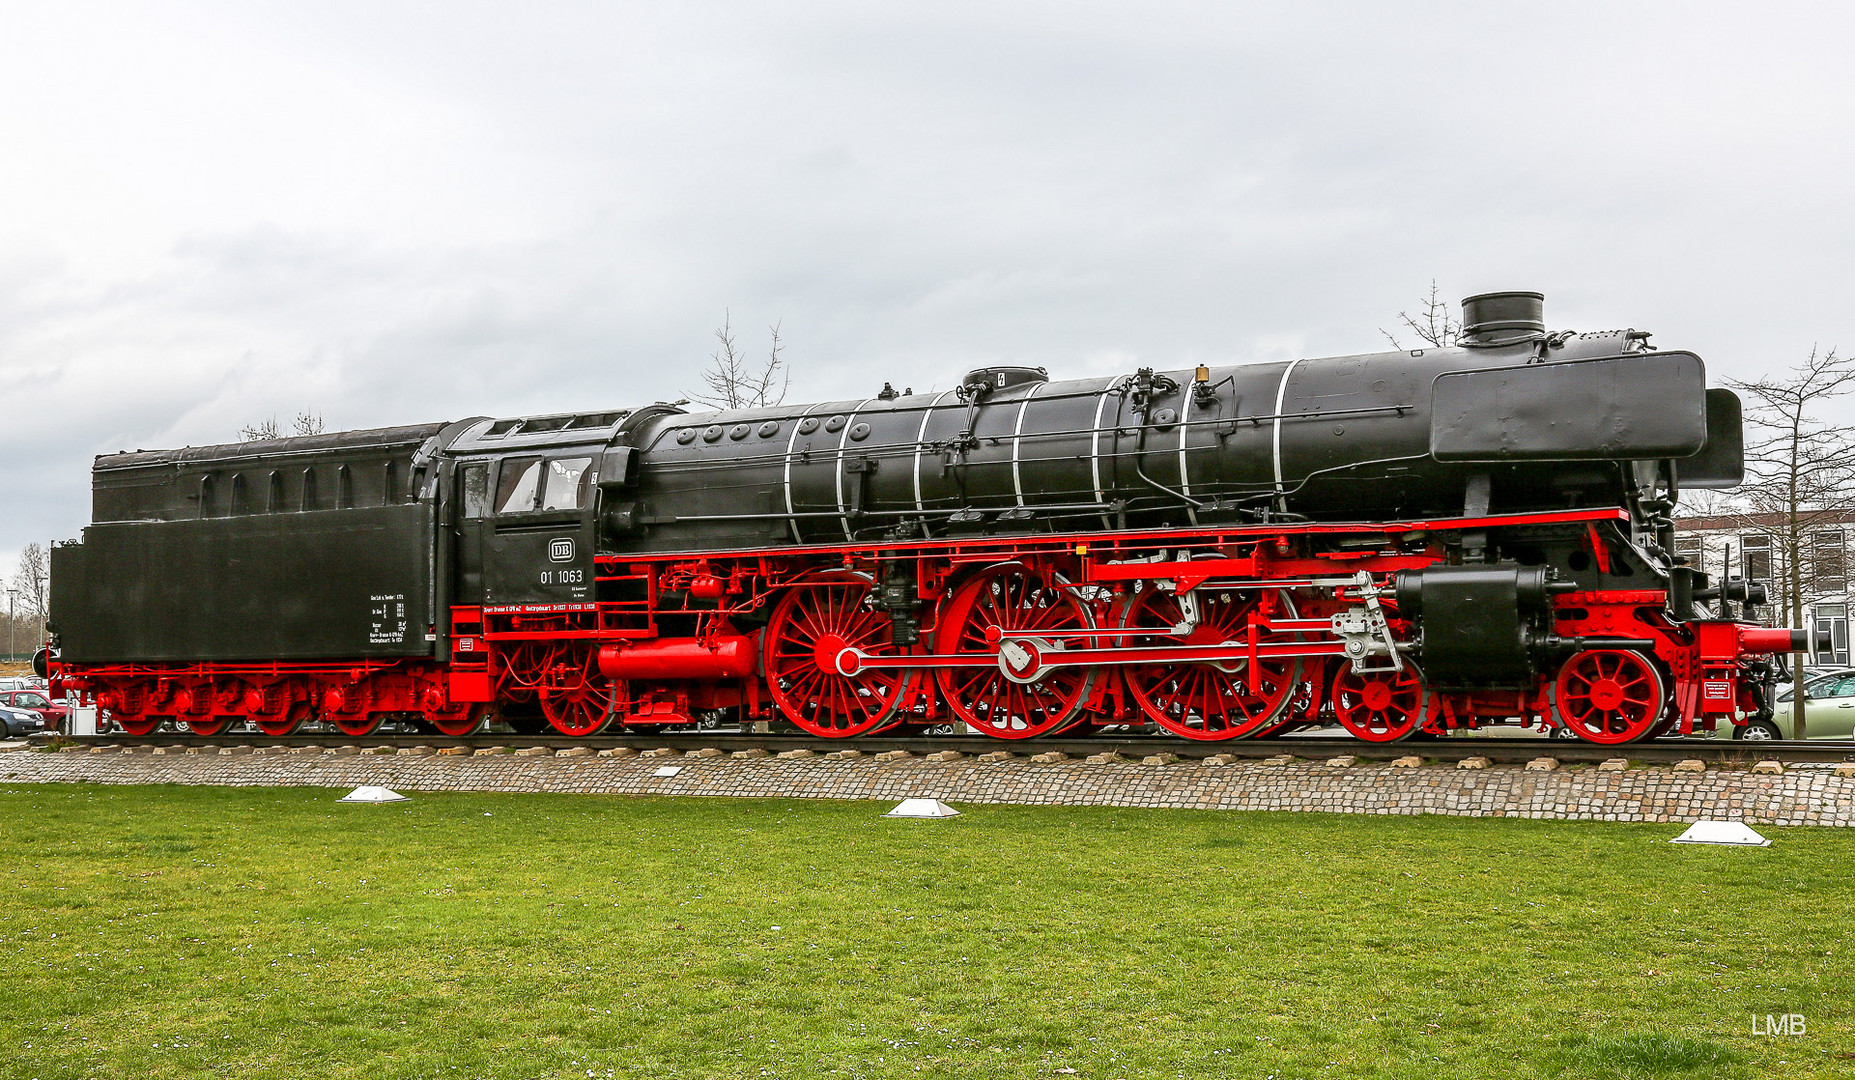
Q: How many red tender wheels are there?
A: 5